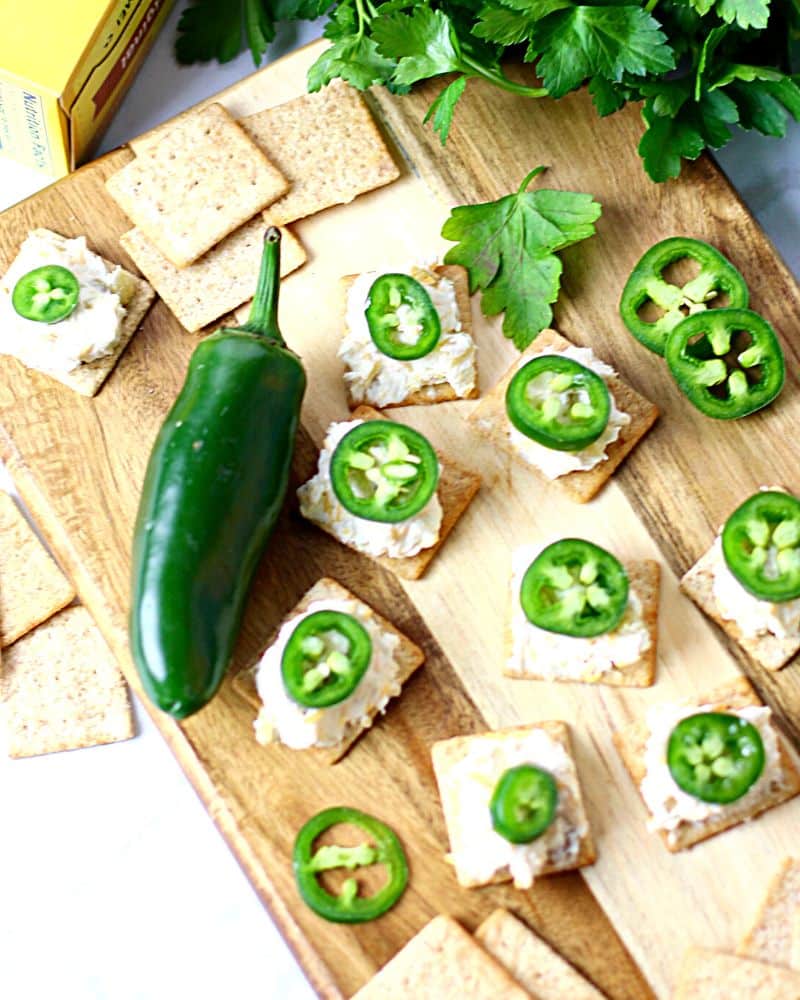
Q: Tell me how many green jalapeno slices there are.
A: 12